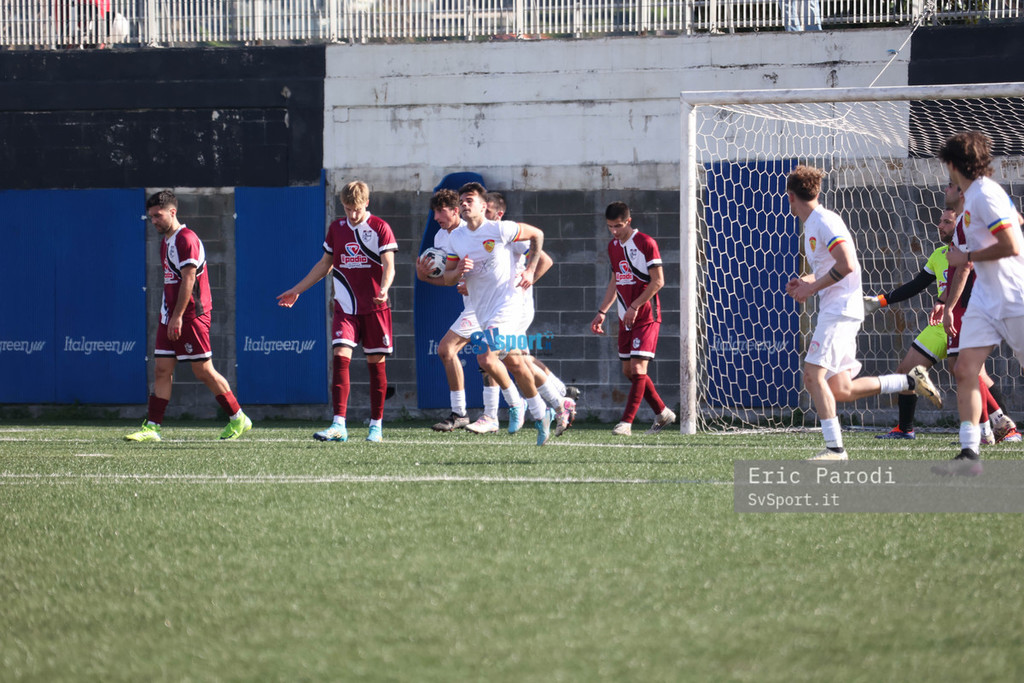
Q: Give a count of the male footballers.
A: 10